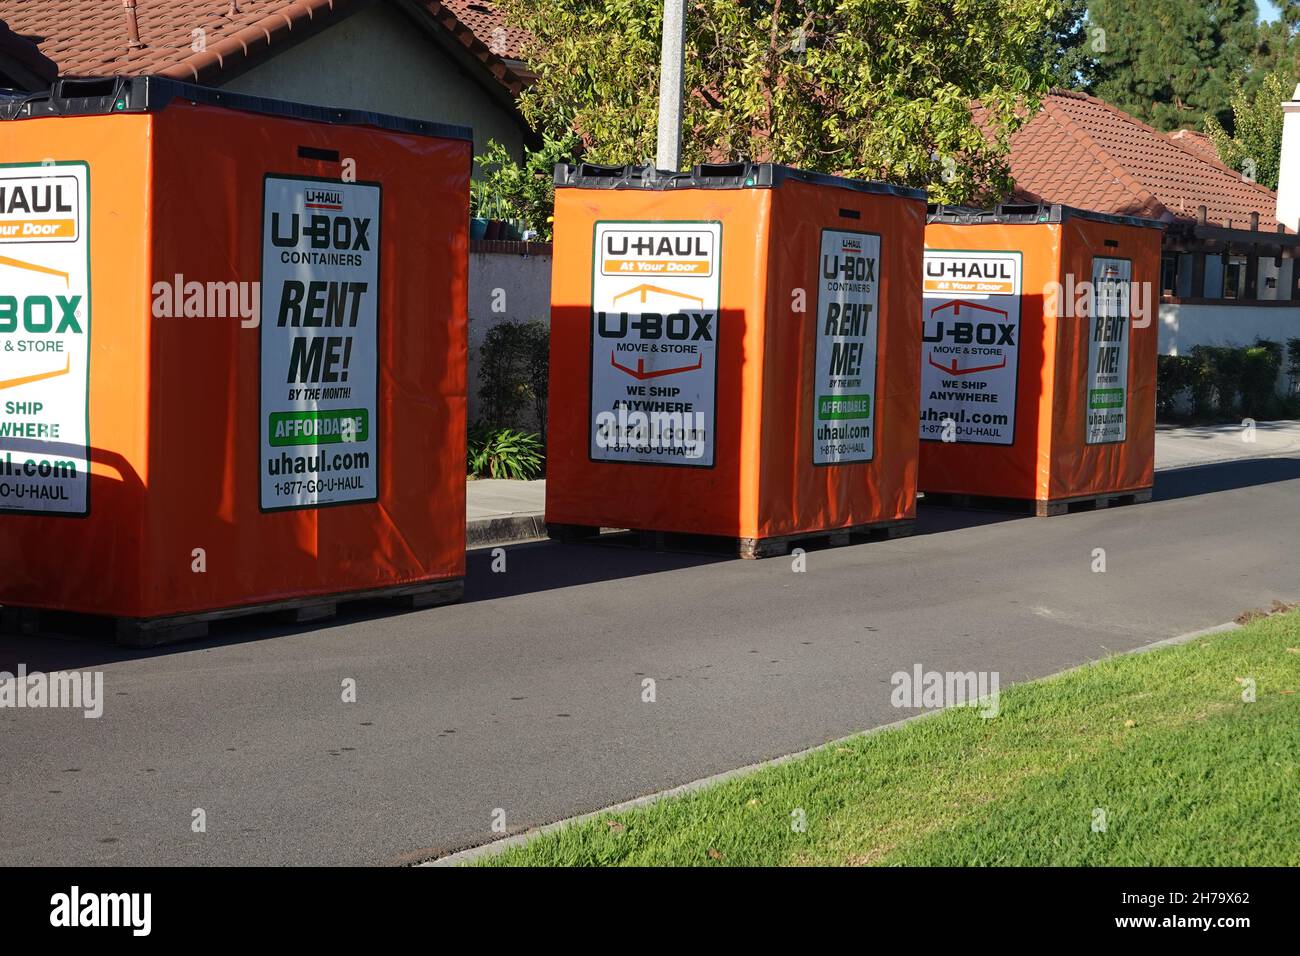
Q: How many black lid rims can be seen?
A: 3